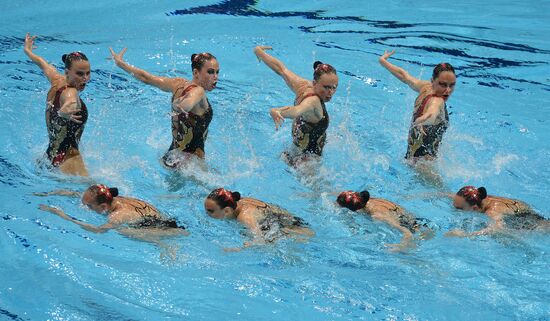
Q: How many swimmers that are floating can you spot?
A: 4